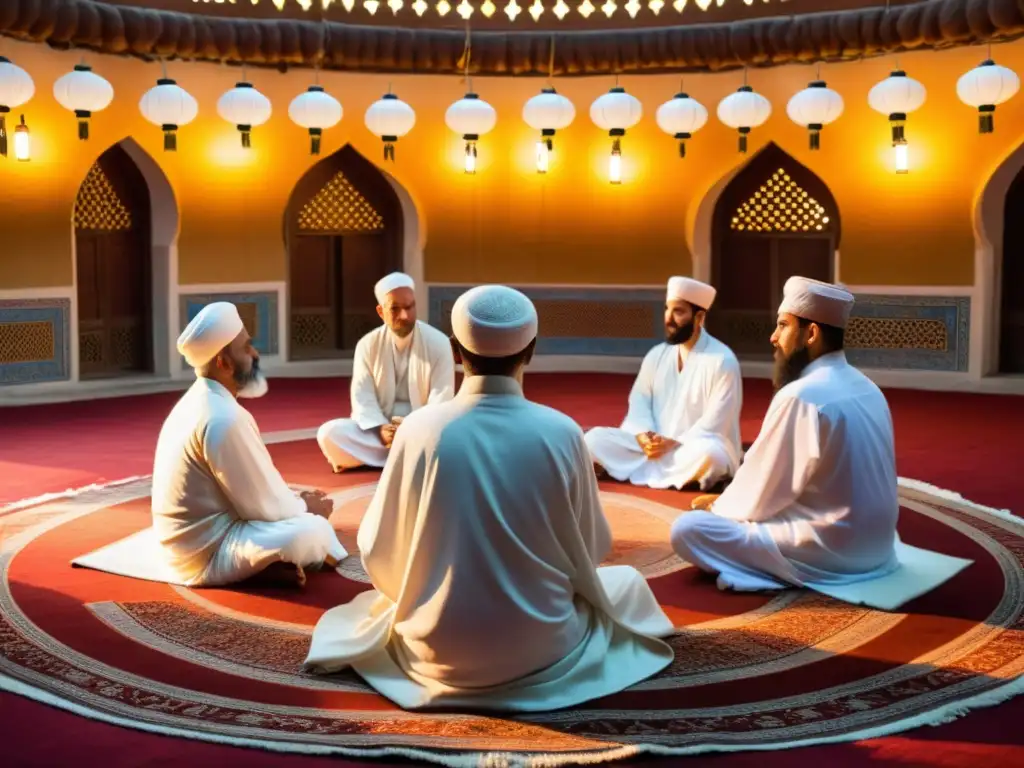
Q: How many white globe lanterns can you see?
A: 14